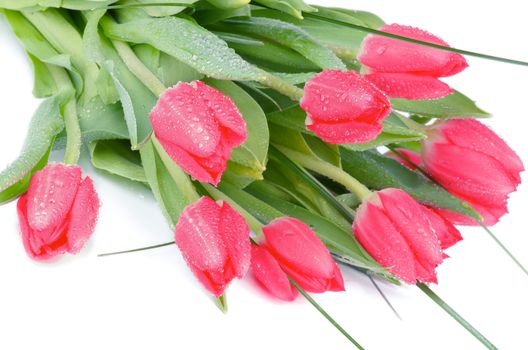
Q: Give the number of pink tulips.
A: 8